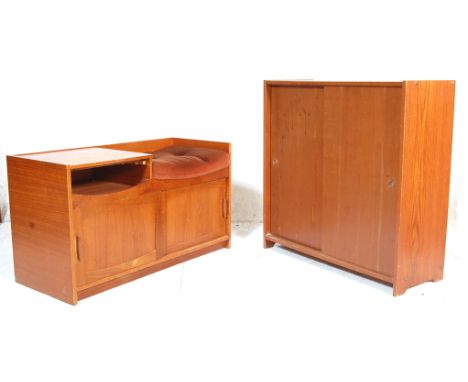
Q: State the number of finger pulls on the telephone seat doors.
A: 2